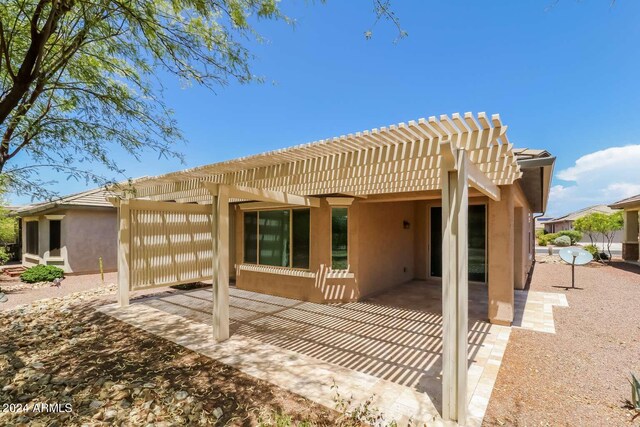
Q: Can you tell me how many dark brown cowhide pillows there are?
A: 0